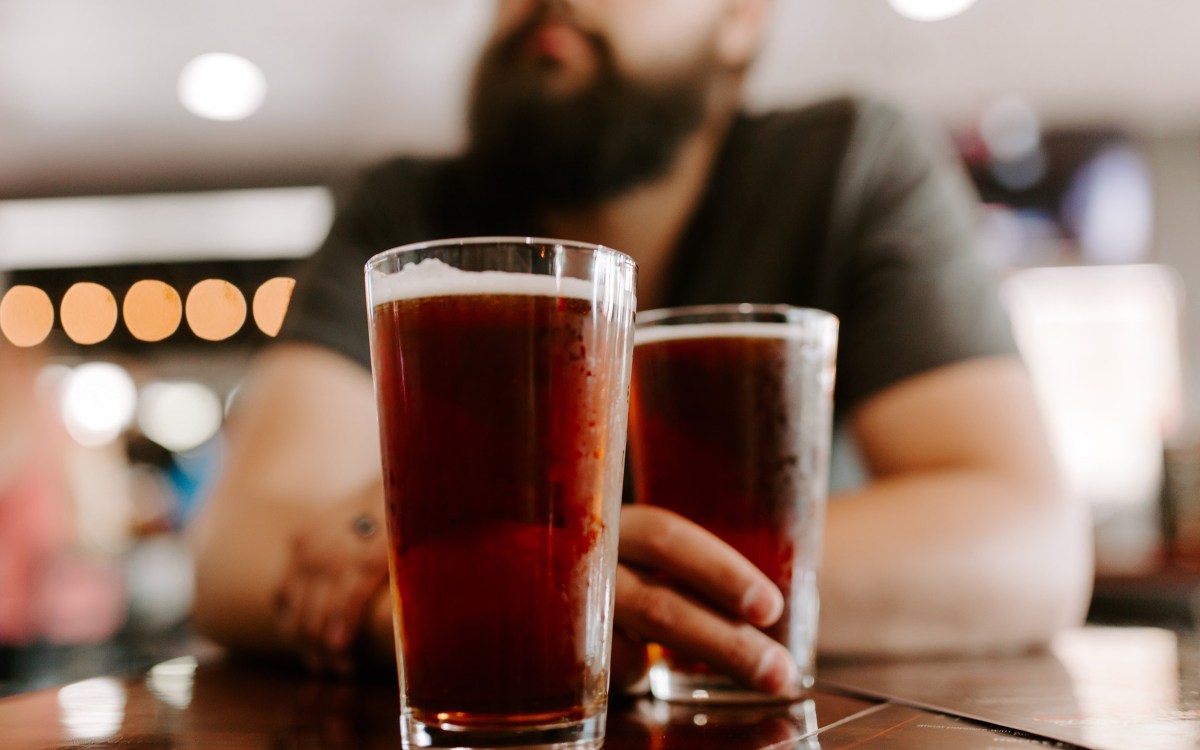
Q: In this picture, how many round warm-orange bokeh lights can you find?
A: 5